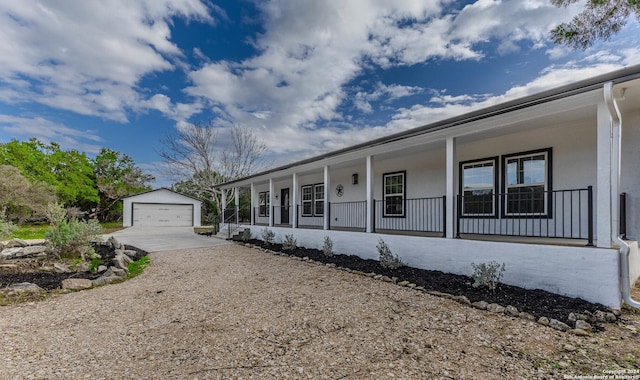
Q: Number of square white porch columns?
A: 9